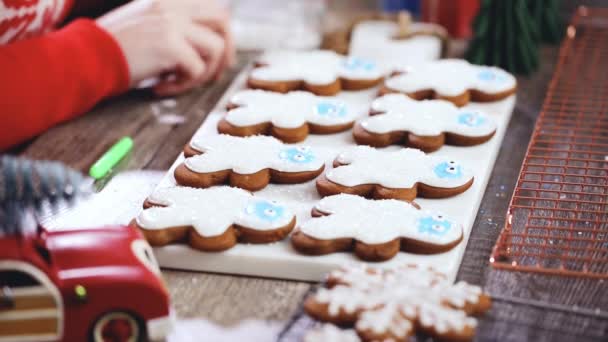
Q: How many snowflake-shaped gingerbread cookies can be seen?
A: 1